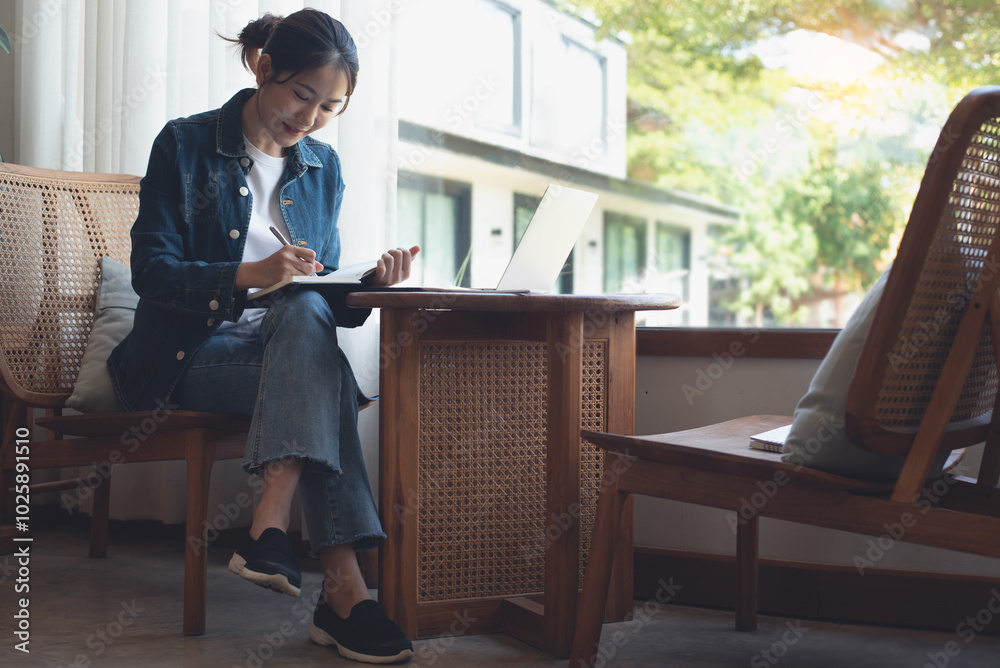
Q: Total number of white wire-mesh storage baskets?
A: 0